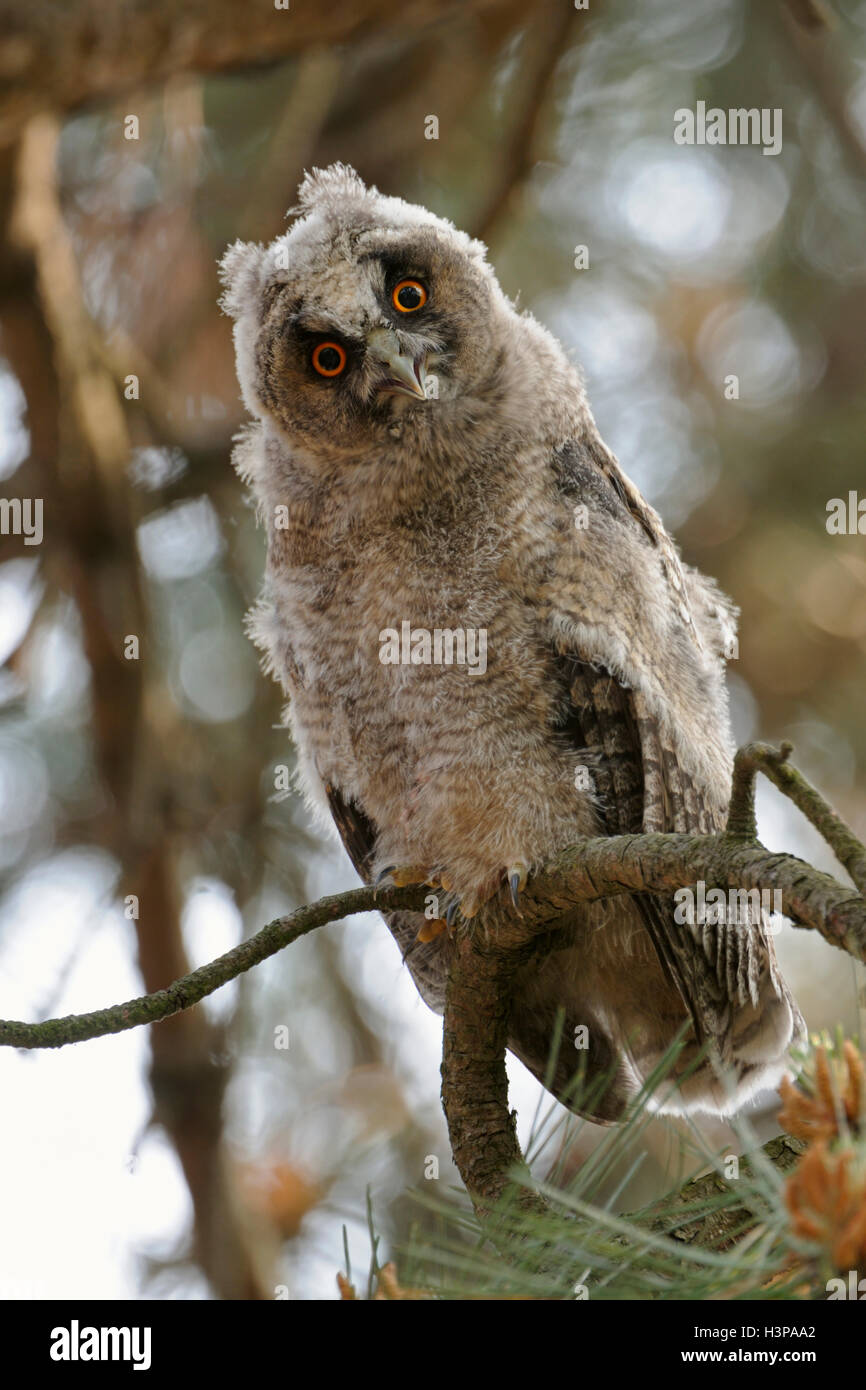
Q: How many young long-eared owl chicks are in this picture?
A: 1